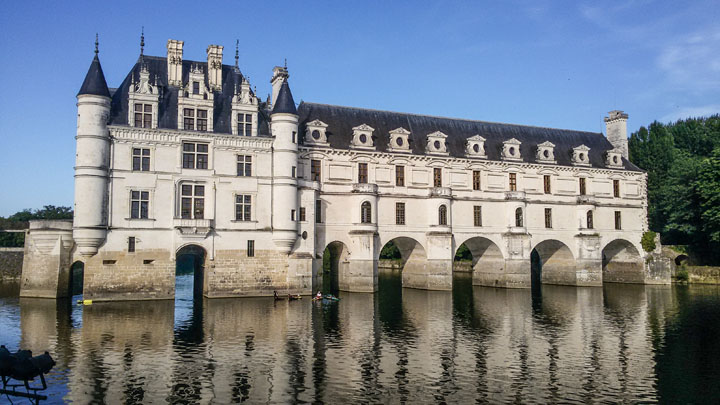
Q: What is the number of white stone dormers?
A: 12